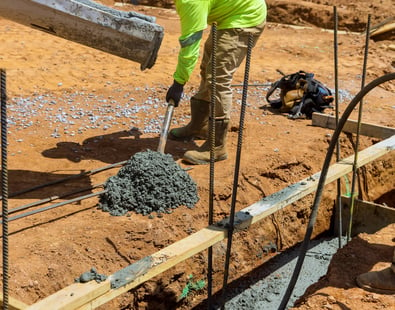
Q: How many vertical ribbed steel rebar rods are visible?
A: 5